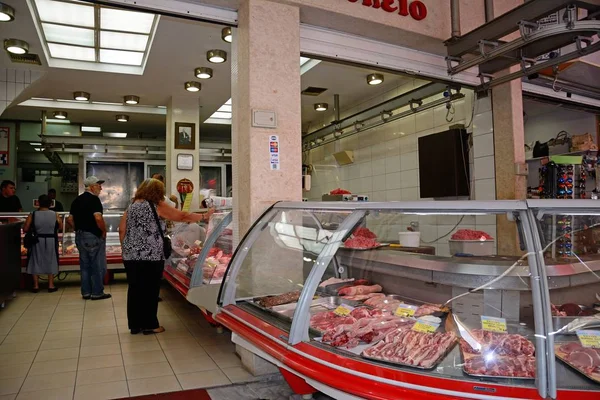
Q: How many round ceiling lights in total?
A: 12